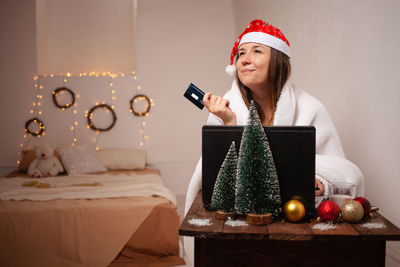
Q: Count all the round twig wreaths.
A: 4